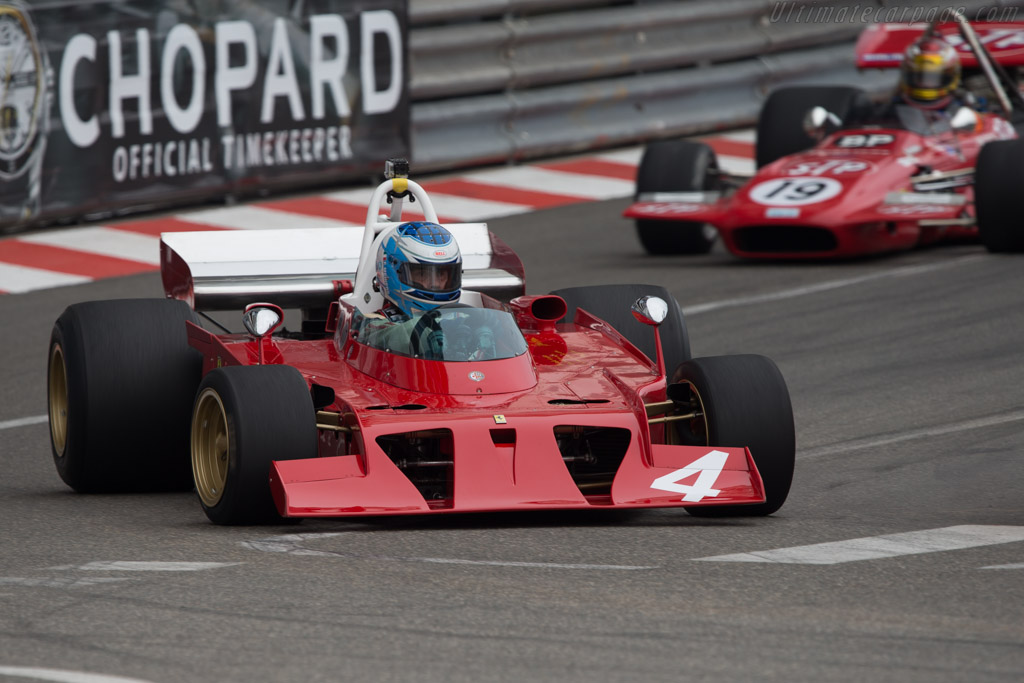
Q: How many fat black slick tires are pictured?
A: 7